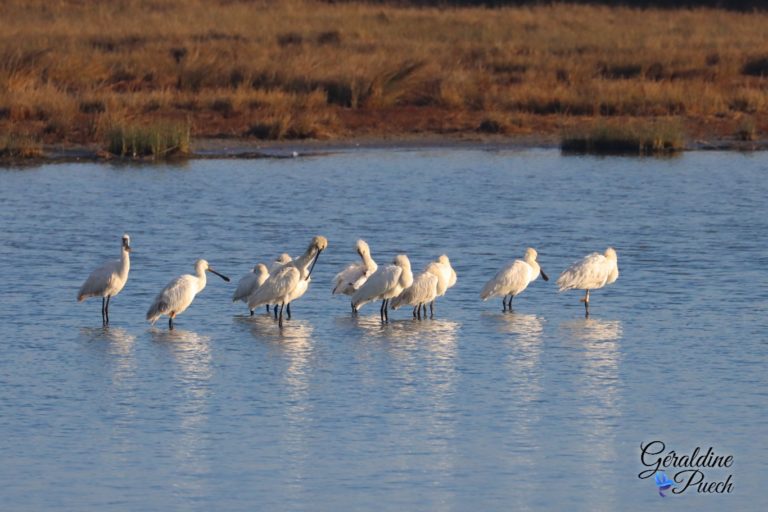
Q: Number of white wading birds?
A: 11